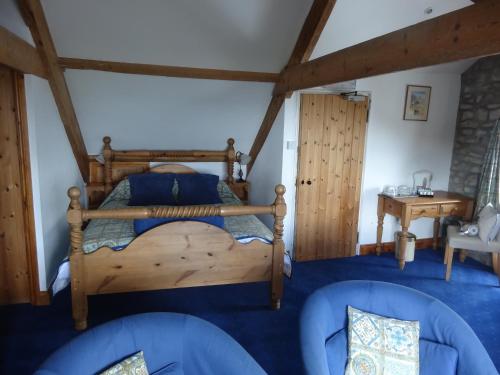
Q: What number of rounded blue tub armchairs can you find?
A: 2